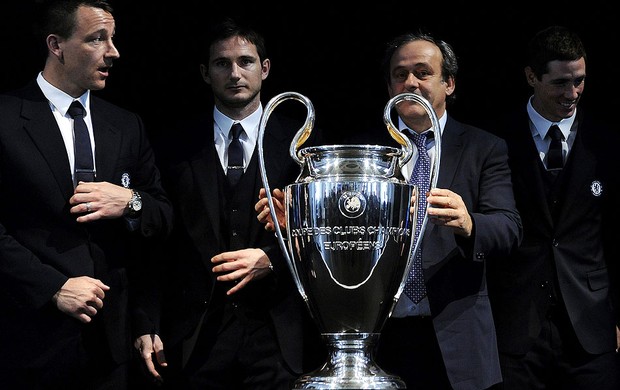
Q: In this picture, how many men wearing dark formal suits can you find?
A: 4